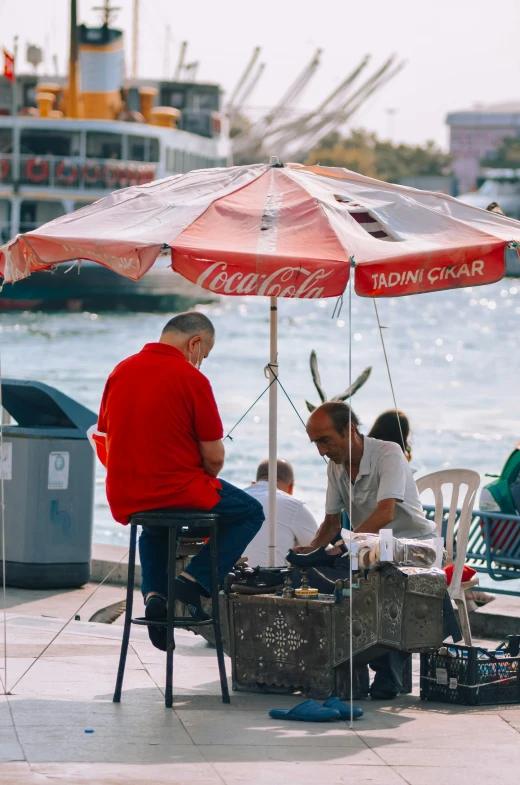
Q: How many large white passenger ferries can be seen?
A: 1